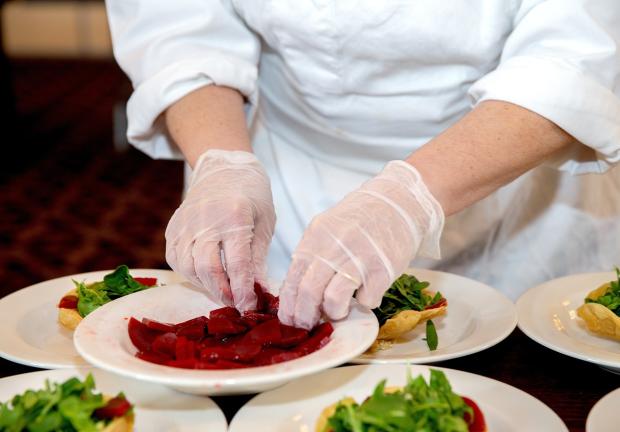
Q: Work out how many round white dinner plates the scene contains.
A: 7